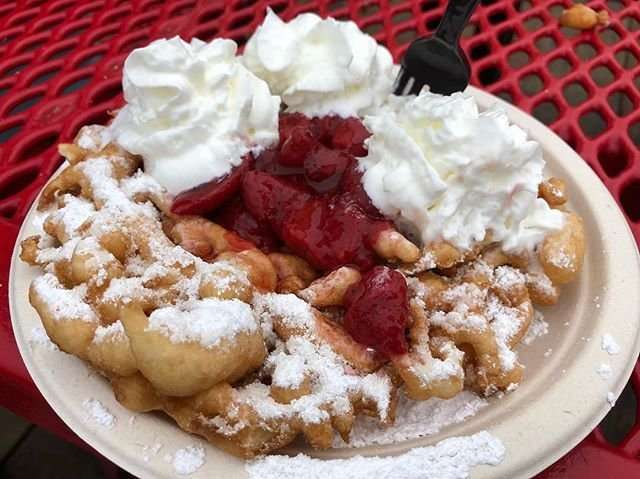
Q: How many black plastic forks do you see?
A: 1